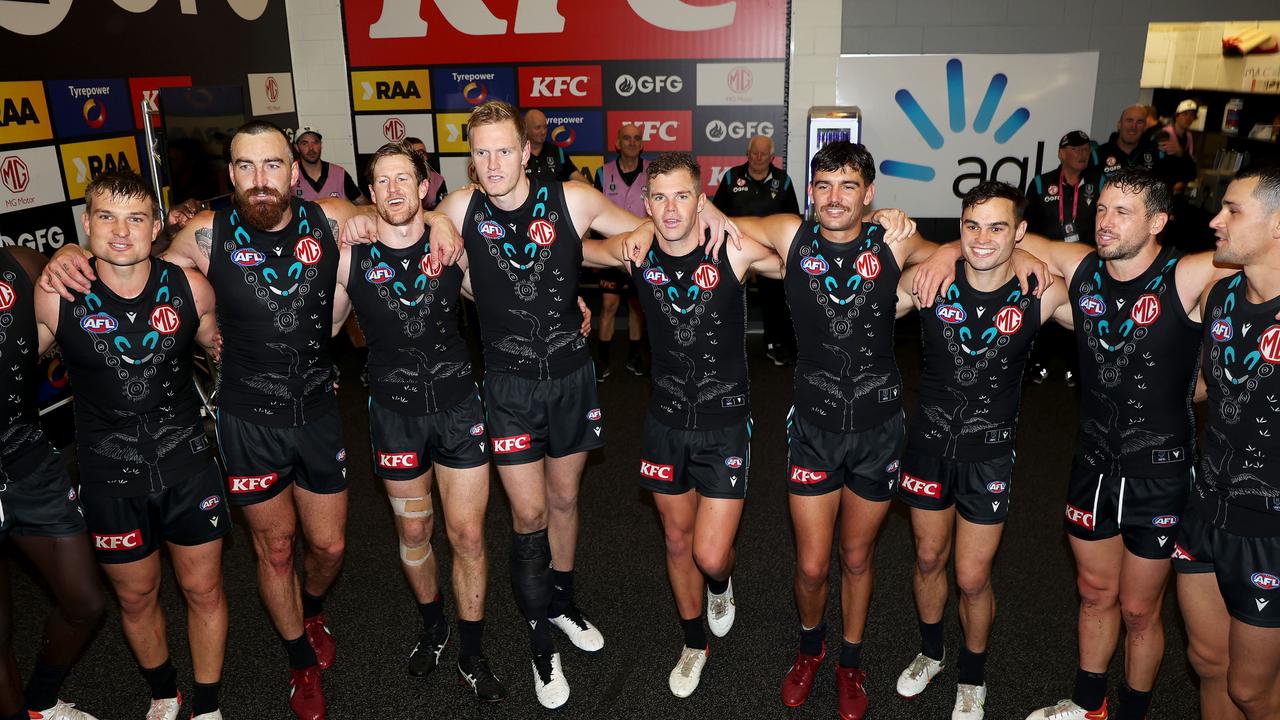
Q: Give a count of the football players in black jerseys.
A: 10